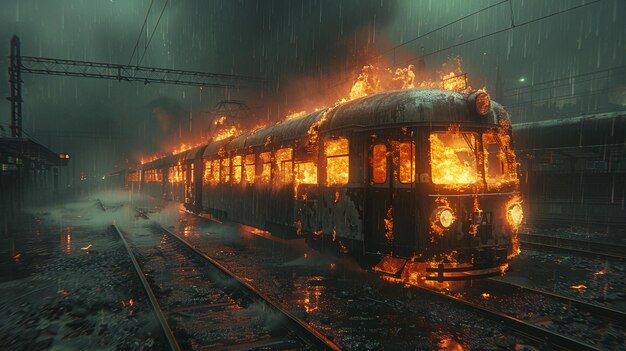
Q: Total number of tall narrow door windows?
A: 2